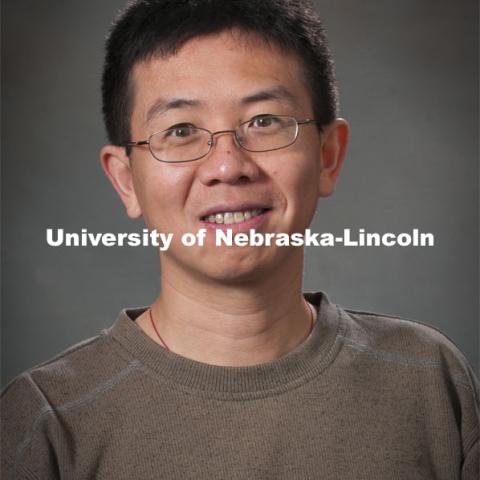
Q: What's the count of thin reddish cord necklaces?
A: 1